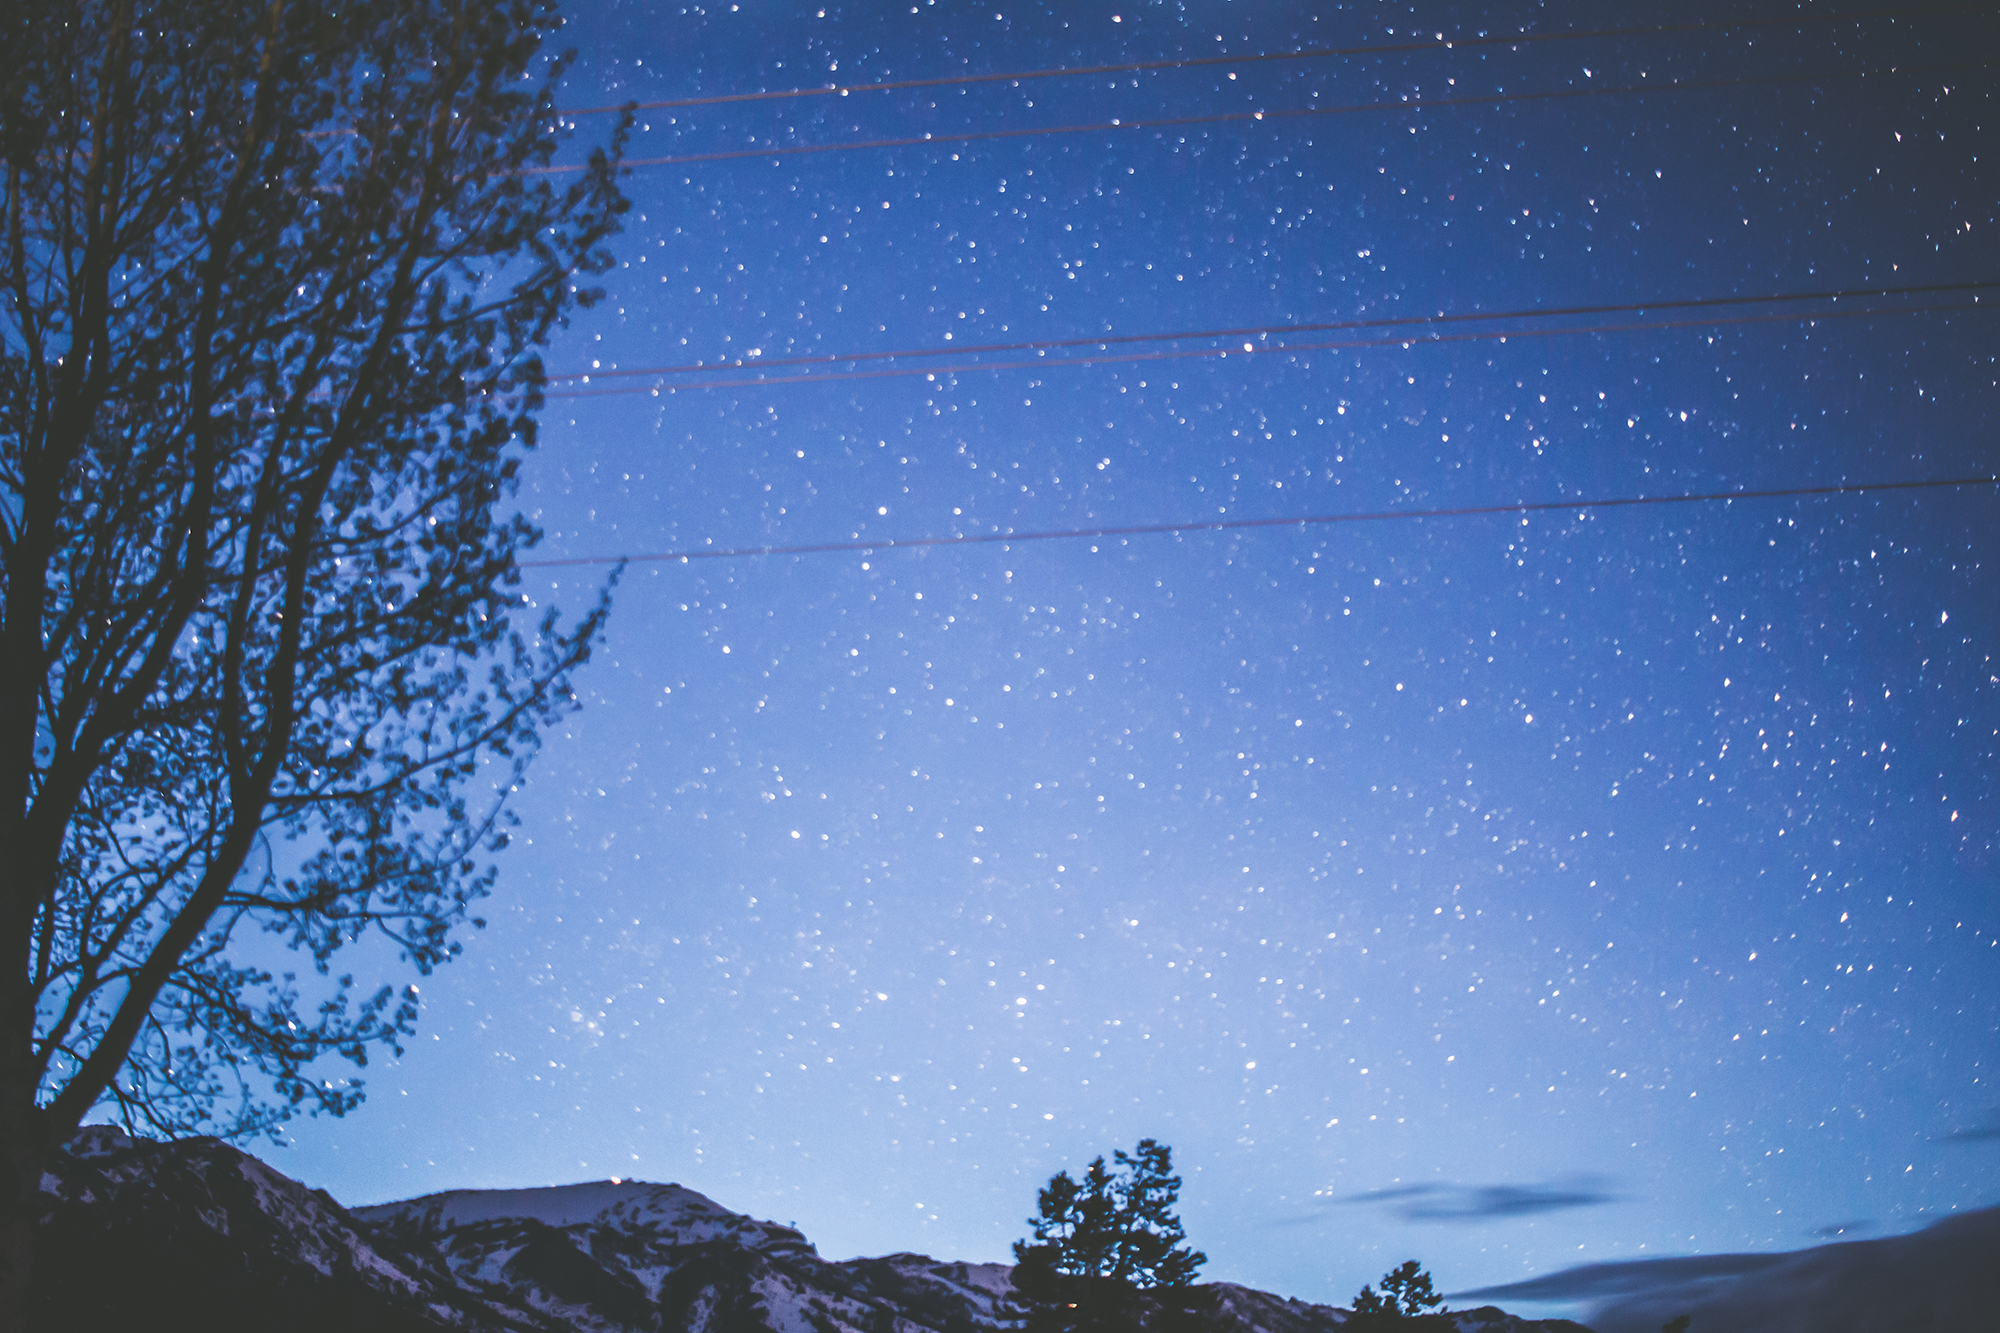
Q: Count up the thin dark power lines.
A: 5